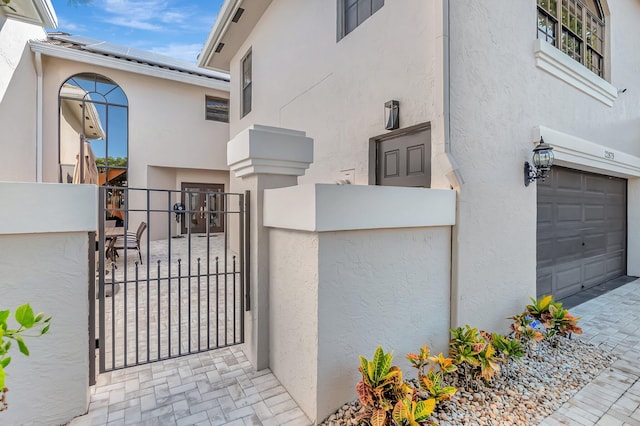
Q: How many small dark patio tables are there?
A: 1